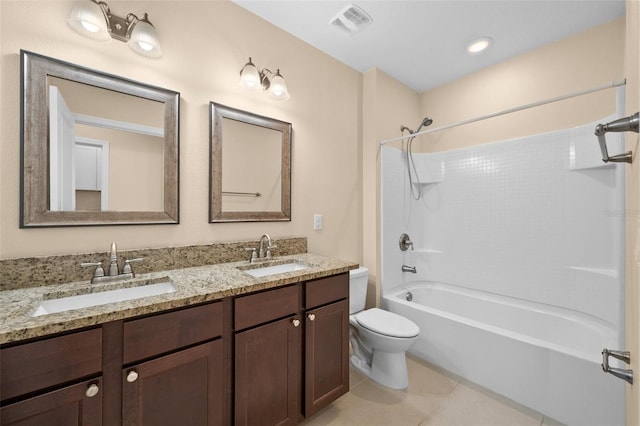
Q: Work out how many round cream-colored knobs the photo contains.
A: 4